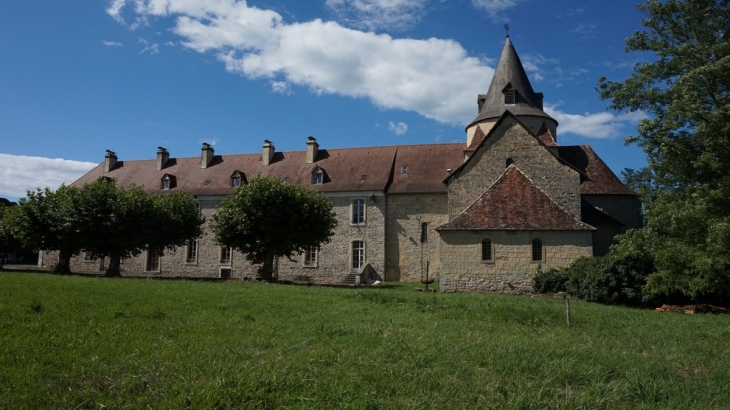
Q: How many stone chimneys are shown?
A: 5